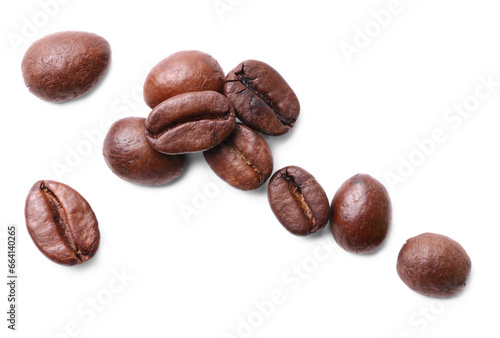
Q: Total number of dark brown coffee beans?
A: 10